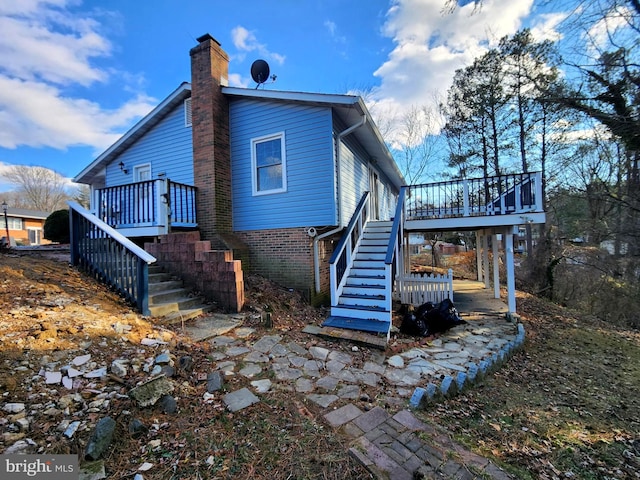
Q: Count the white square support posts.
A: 4